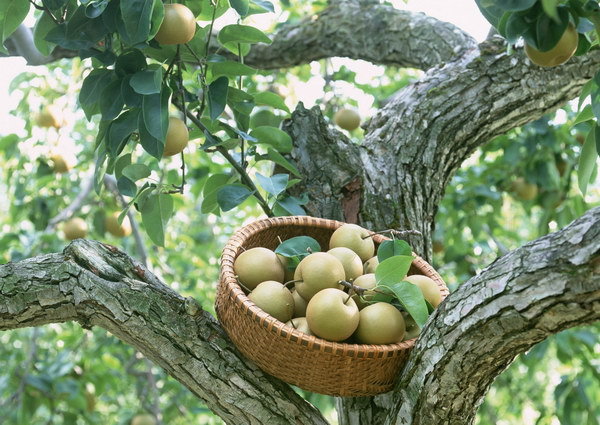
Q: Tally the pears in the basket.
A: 14